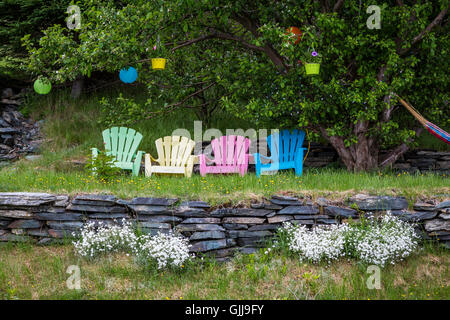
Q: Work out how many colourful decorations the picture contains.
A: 5